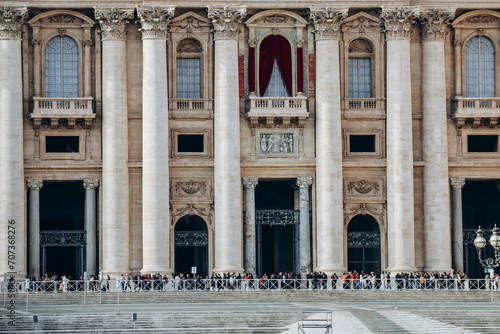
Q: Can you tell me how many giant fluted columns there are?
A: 7